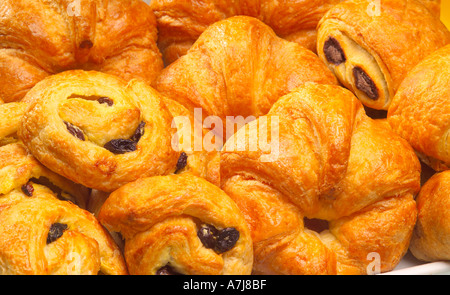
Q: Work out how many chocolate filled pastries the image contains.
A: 1